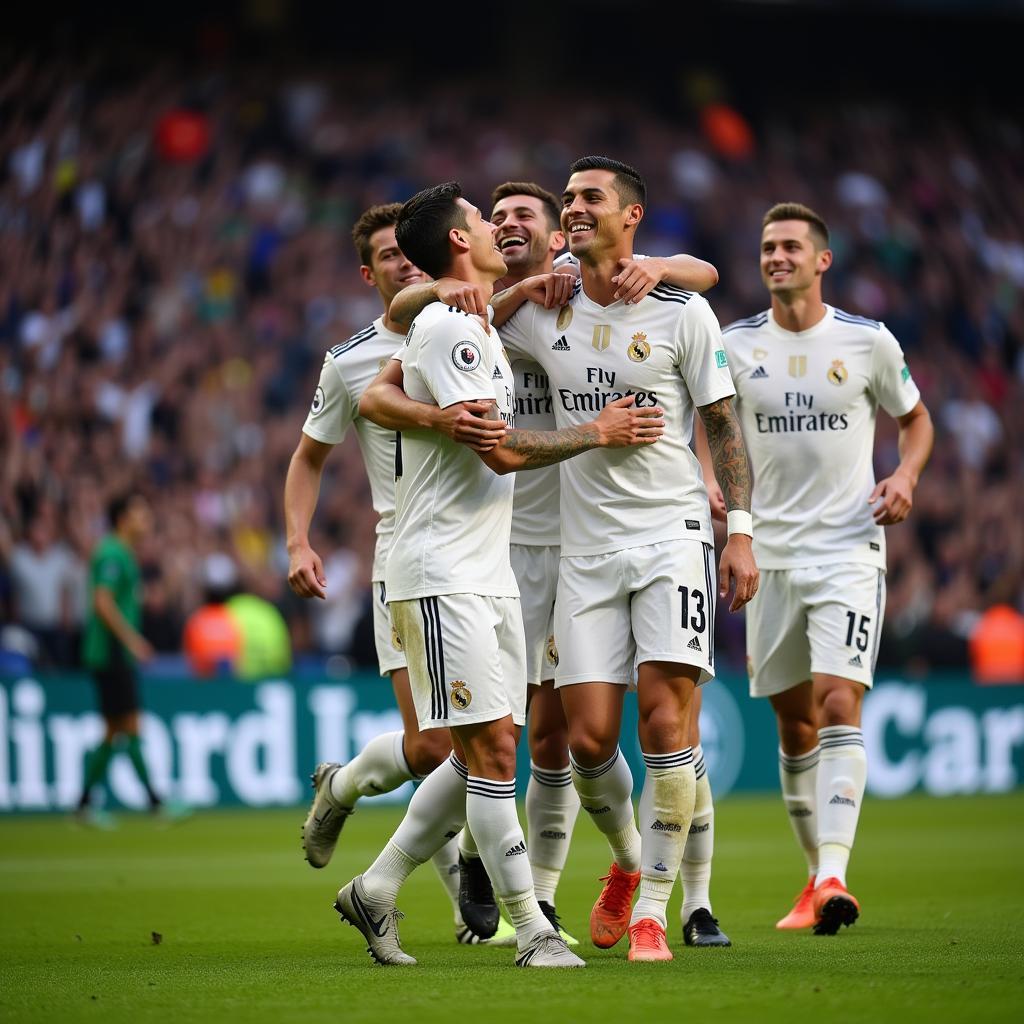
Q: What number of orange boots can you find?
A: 4